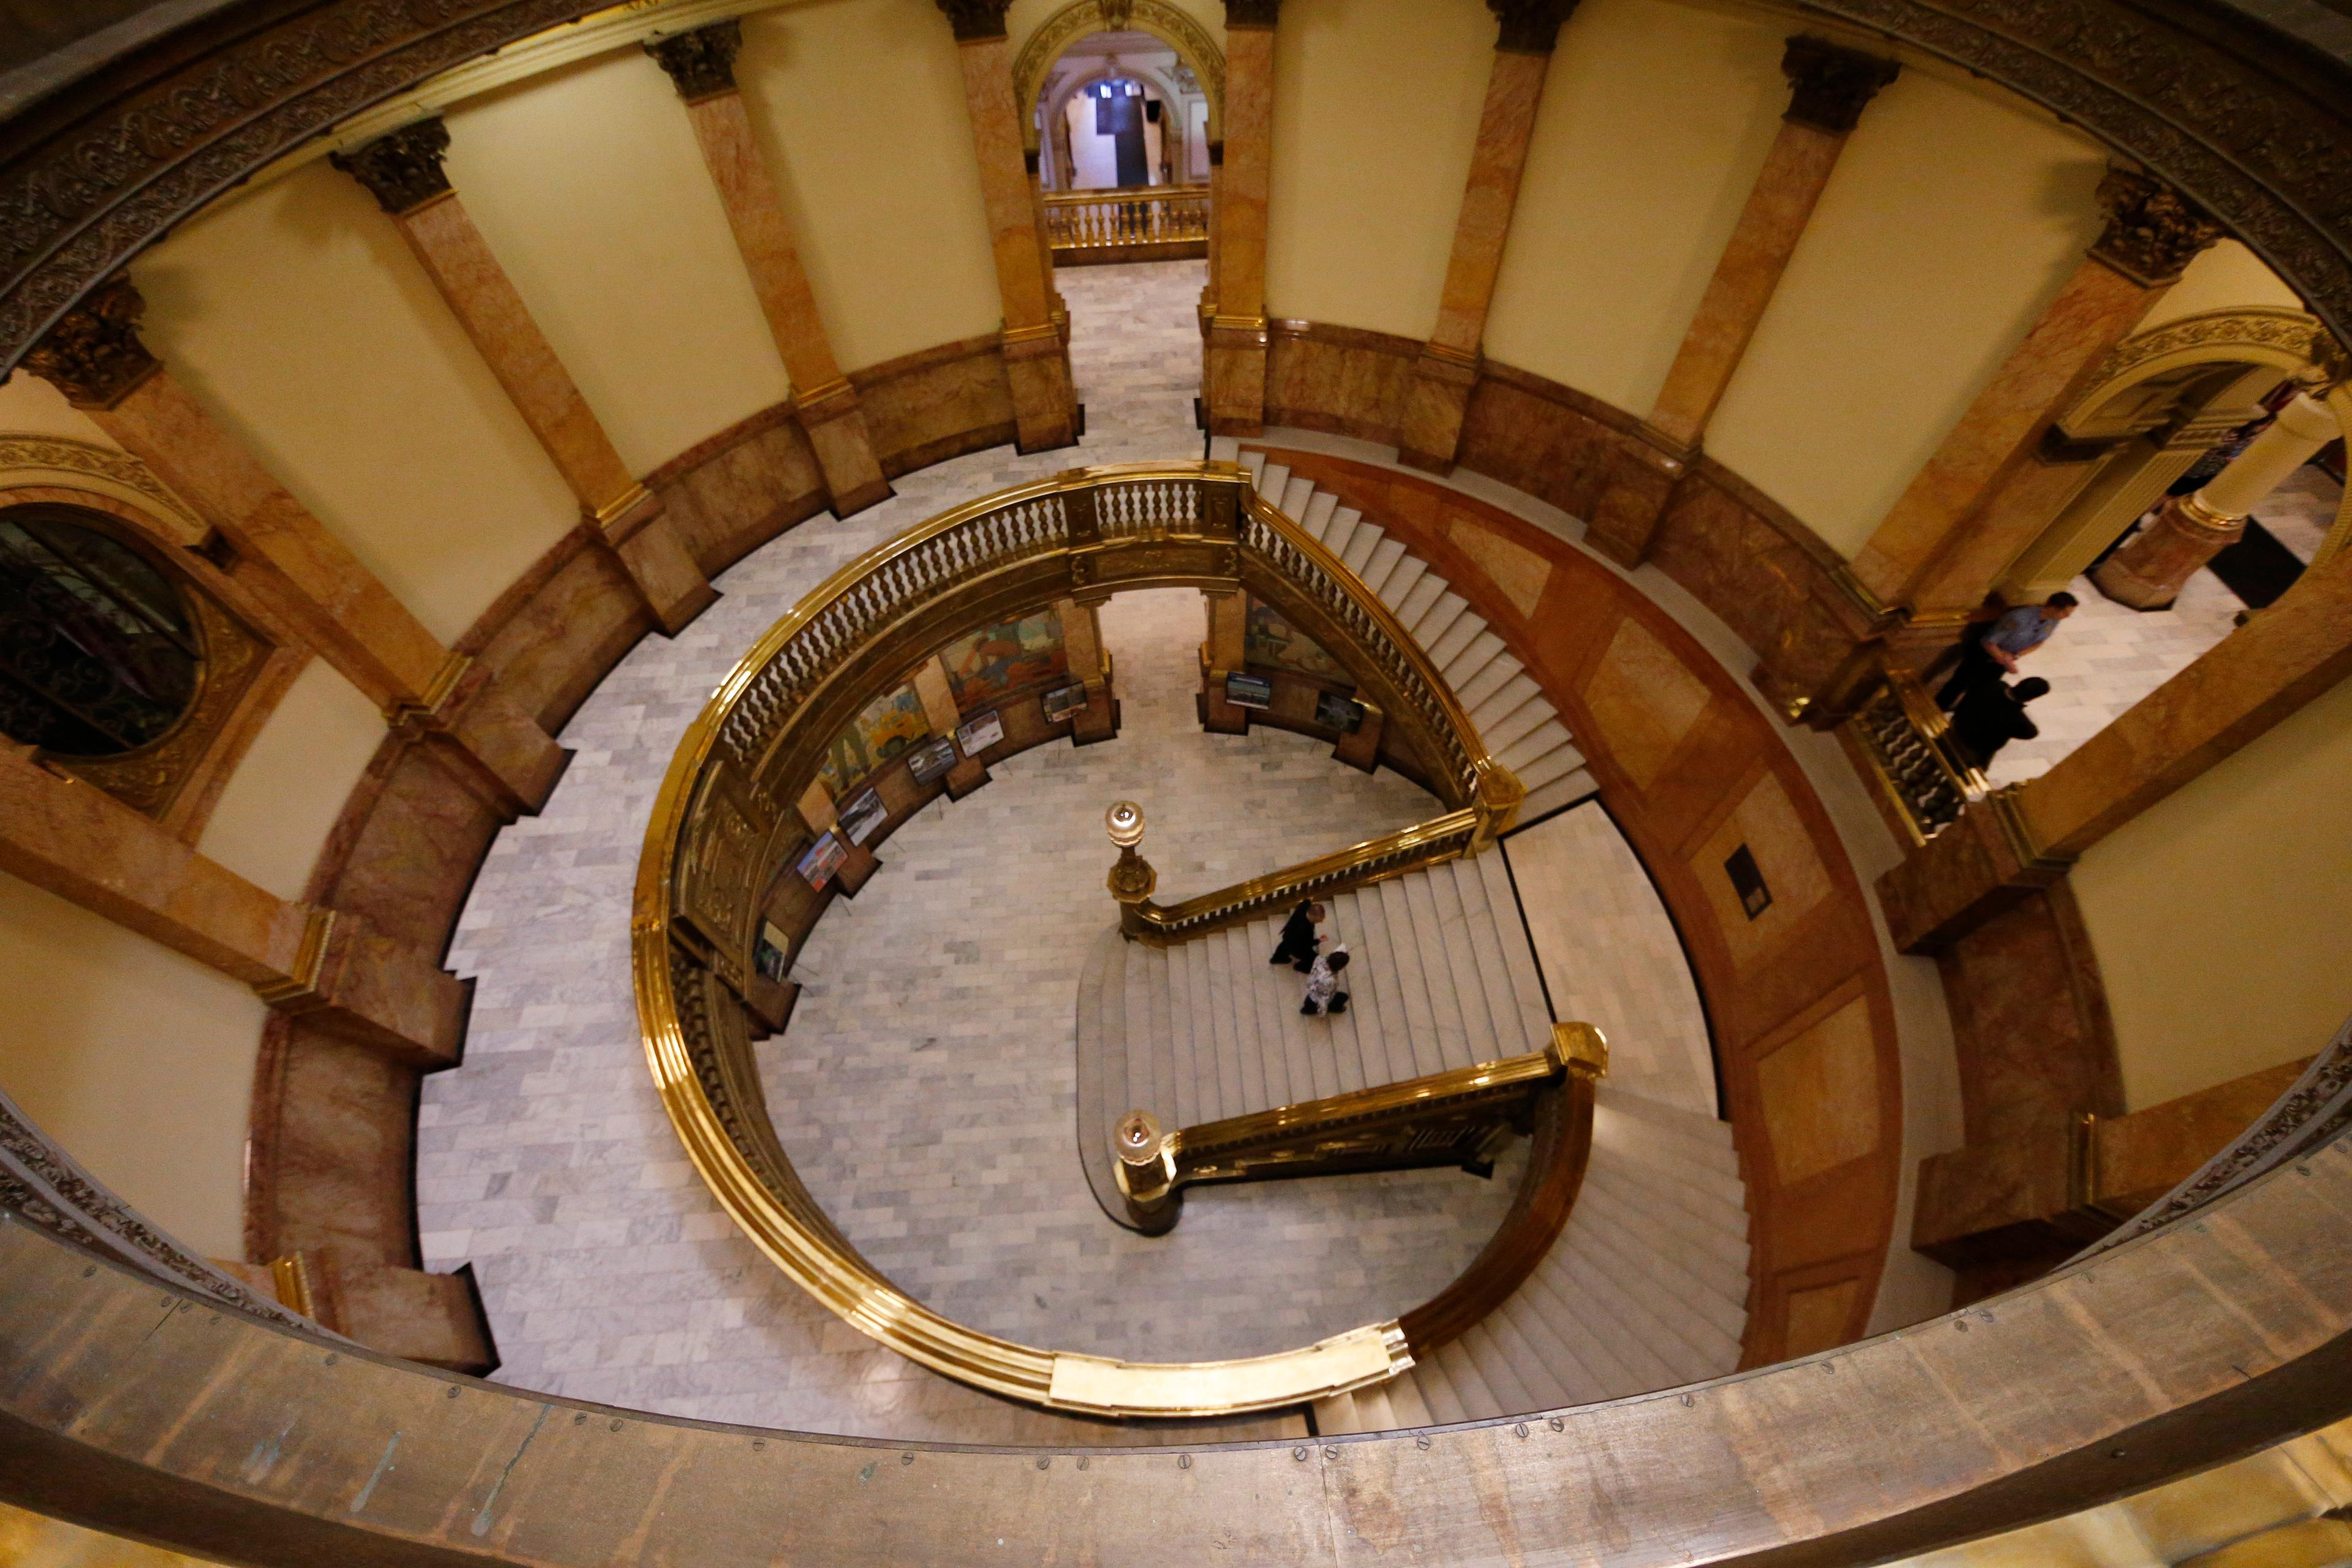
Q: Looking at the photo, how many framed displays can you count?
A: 8